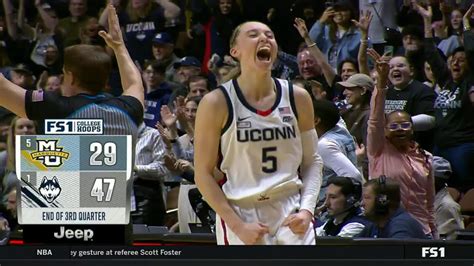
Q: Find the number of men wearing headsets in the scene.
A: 2